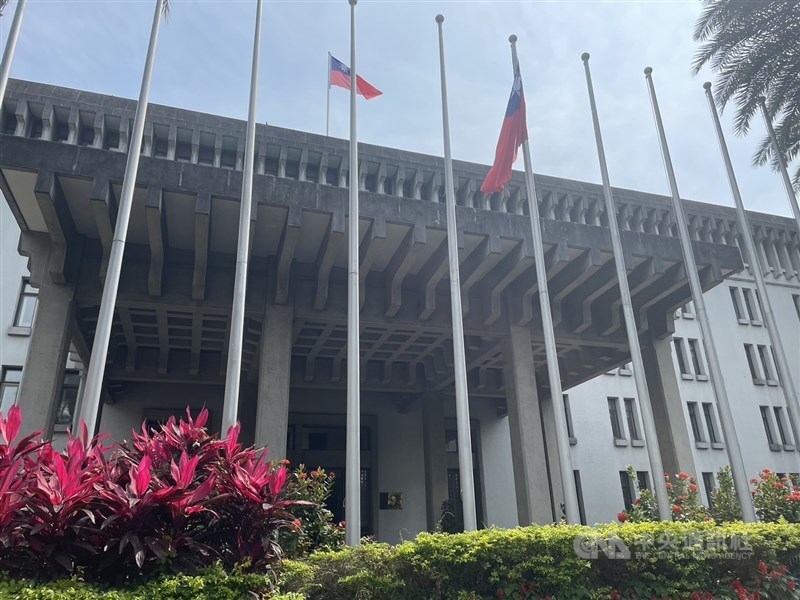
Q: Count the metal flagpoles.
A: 11